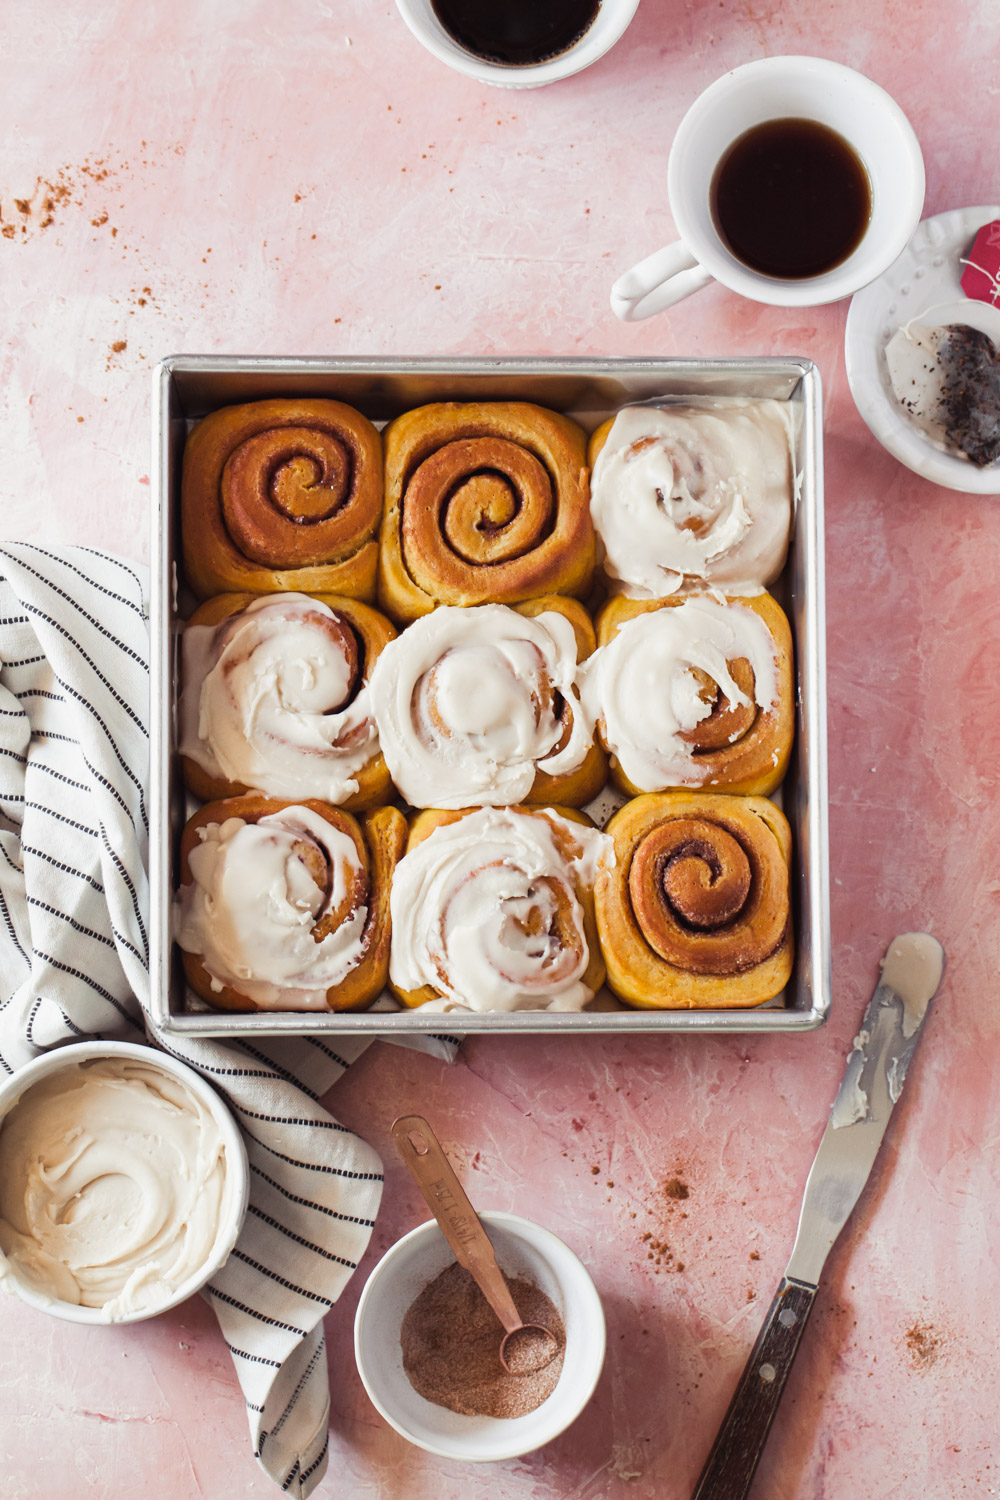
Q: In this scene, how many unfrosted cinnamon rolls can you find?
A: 3